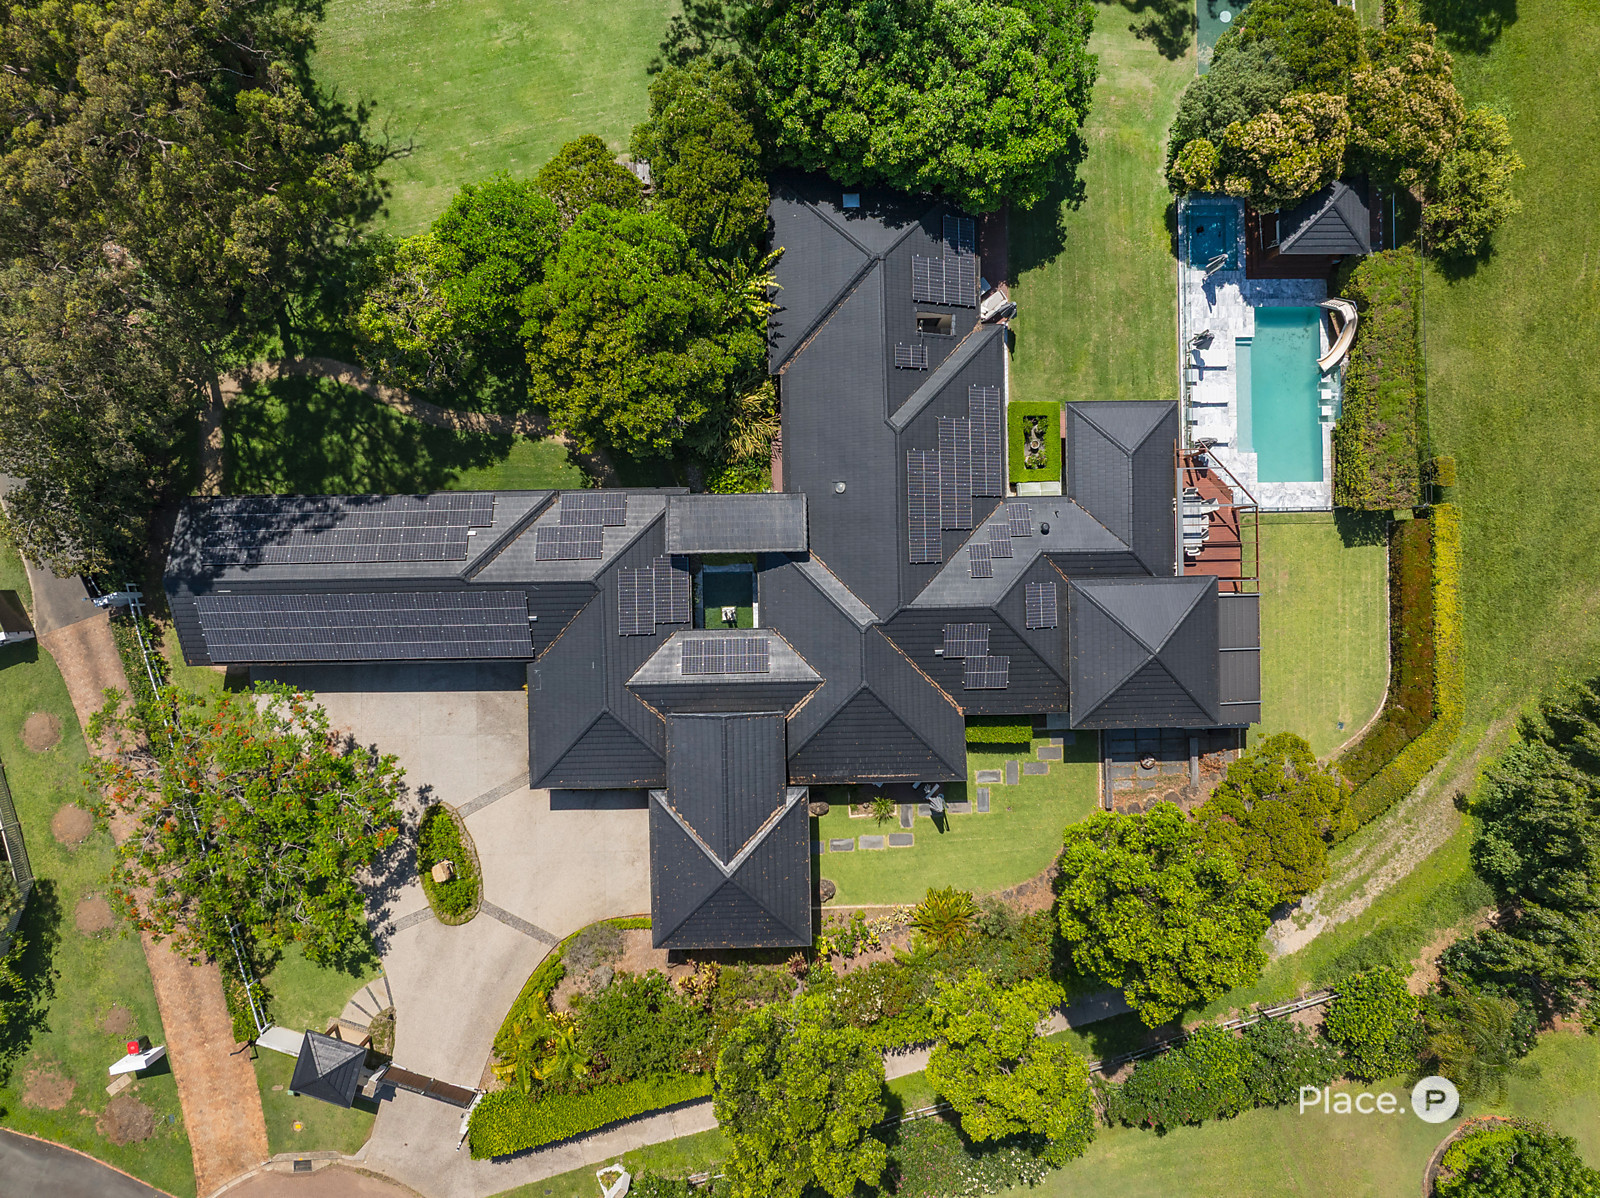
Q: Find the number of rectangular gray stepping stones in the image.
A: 13